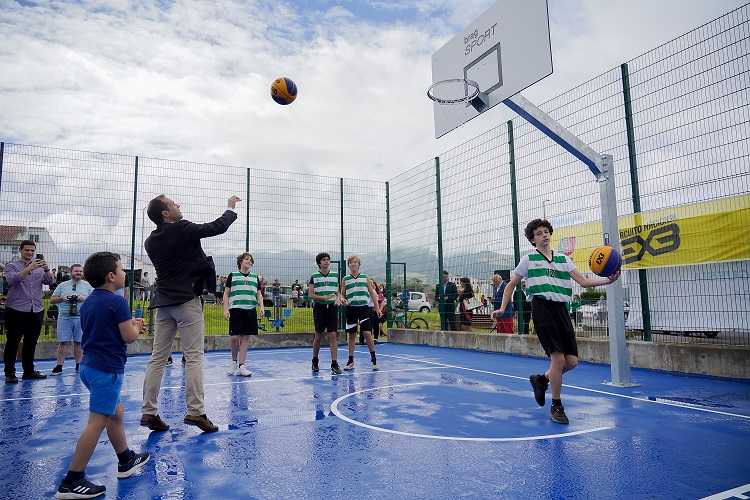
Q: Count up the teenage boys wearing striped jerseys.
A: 4